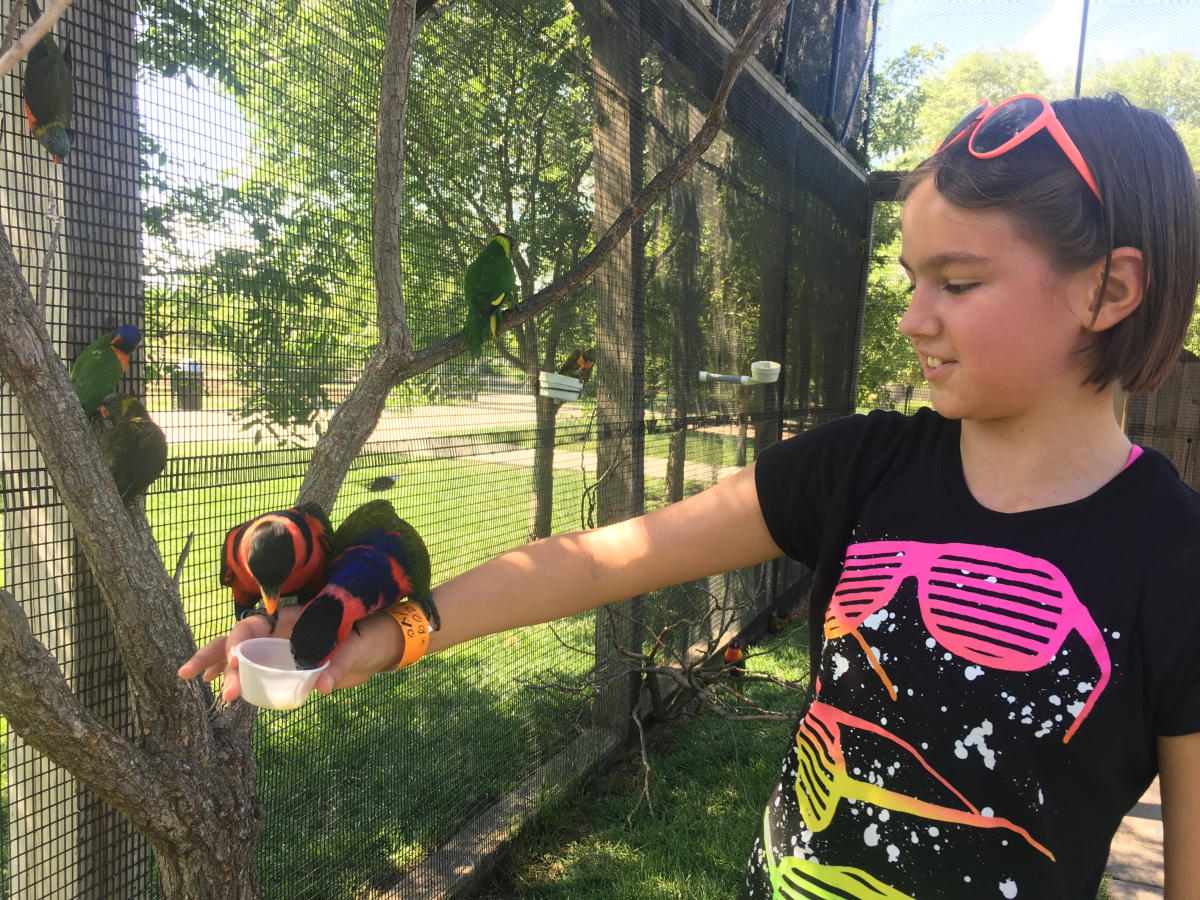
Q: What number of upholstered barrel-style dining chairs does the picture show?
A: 0